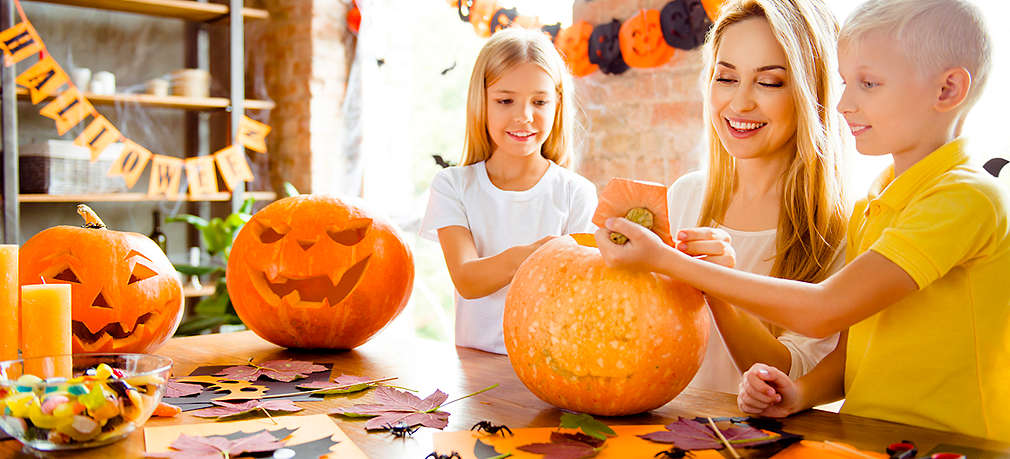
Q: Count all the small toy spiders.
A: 4